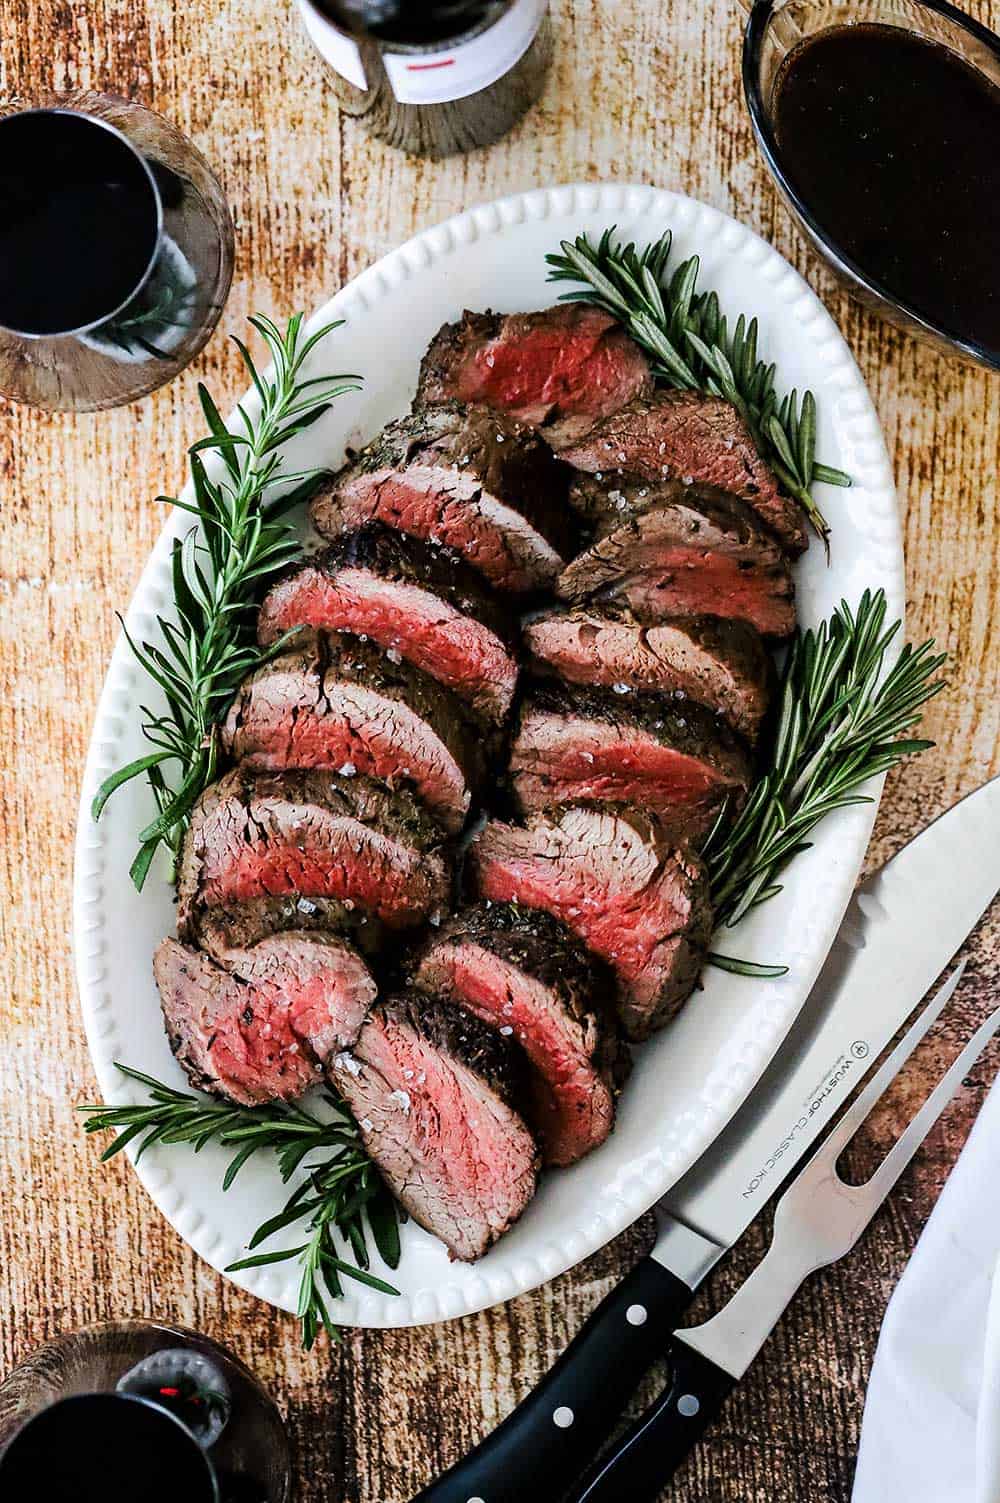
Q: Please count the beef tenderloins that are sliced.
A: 13